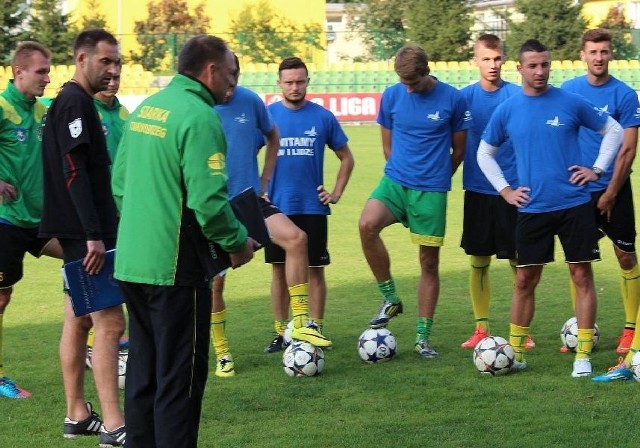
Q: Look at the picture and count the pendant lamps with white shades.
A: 0